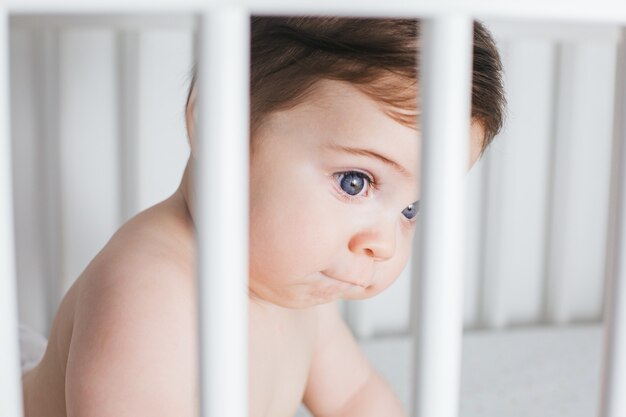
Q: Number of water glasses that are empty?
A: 0